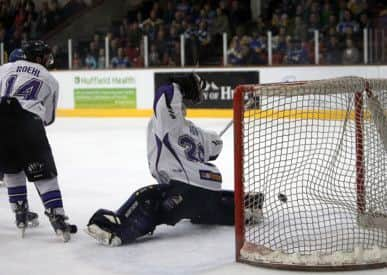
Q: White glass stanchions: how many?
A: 9